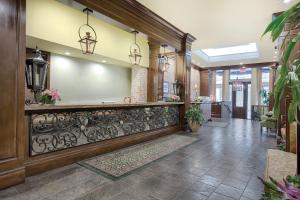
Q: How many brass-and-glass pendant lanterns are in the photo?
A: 3